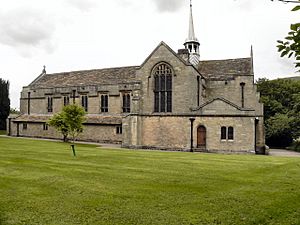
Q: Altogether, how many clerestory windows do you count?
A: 5